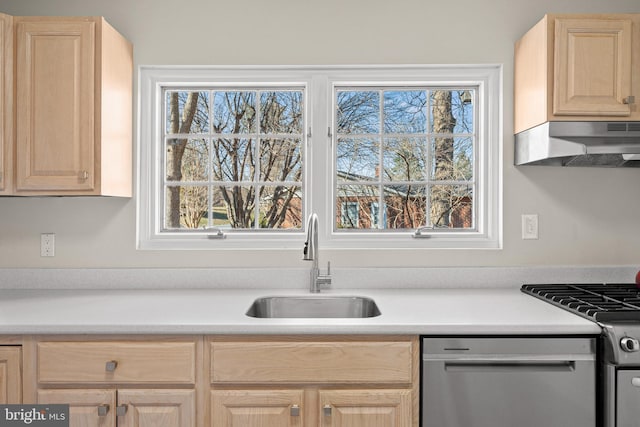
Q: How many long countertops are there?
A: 1